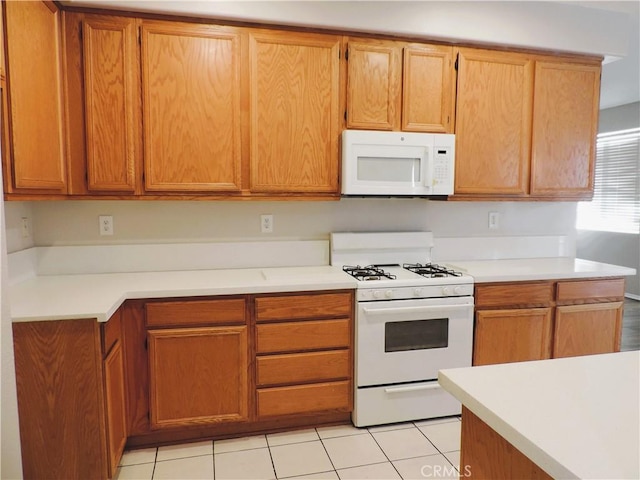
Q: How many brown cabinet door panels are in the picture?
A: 12